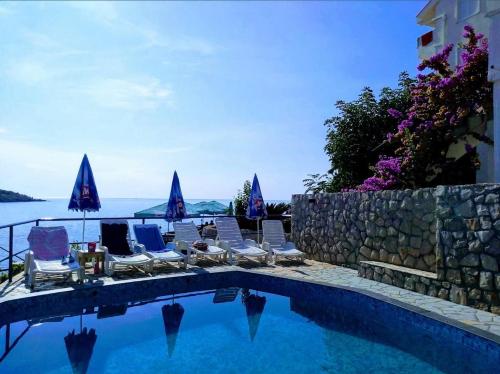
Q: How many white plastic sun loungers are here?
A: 6